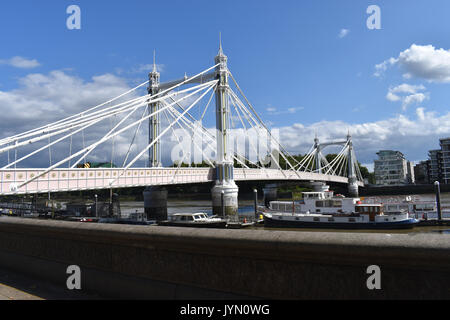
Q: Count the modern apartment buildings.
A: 2